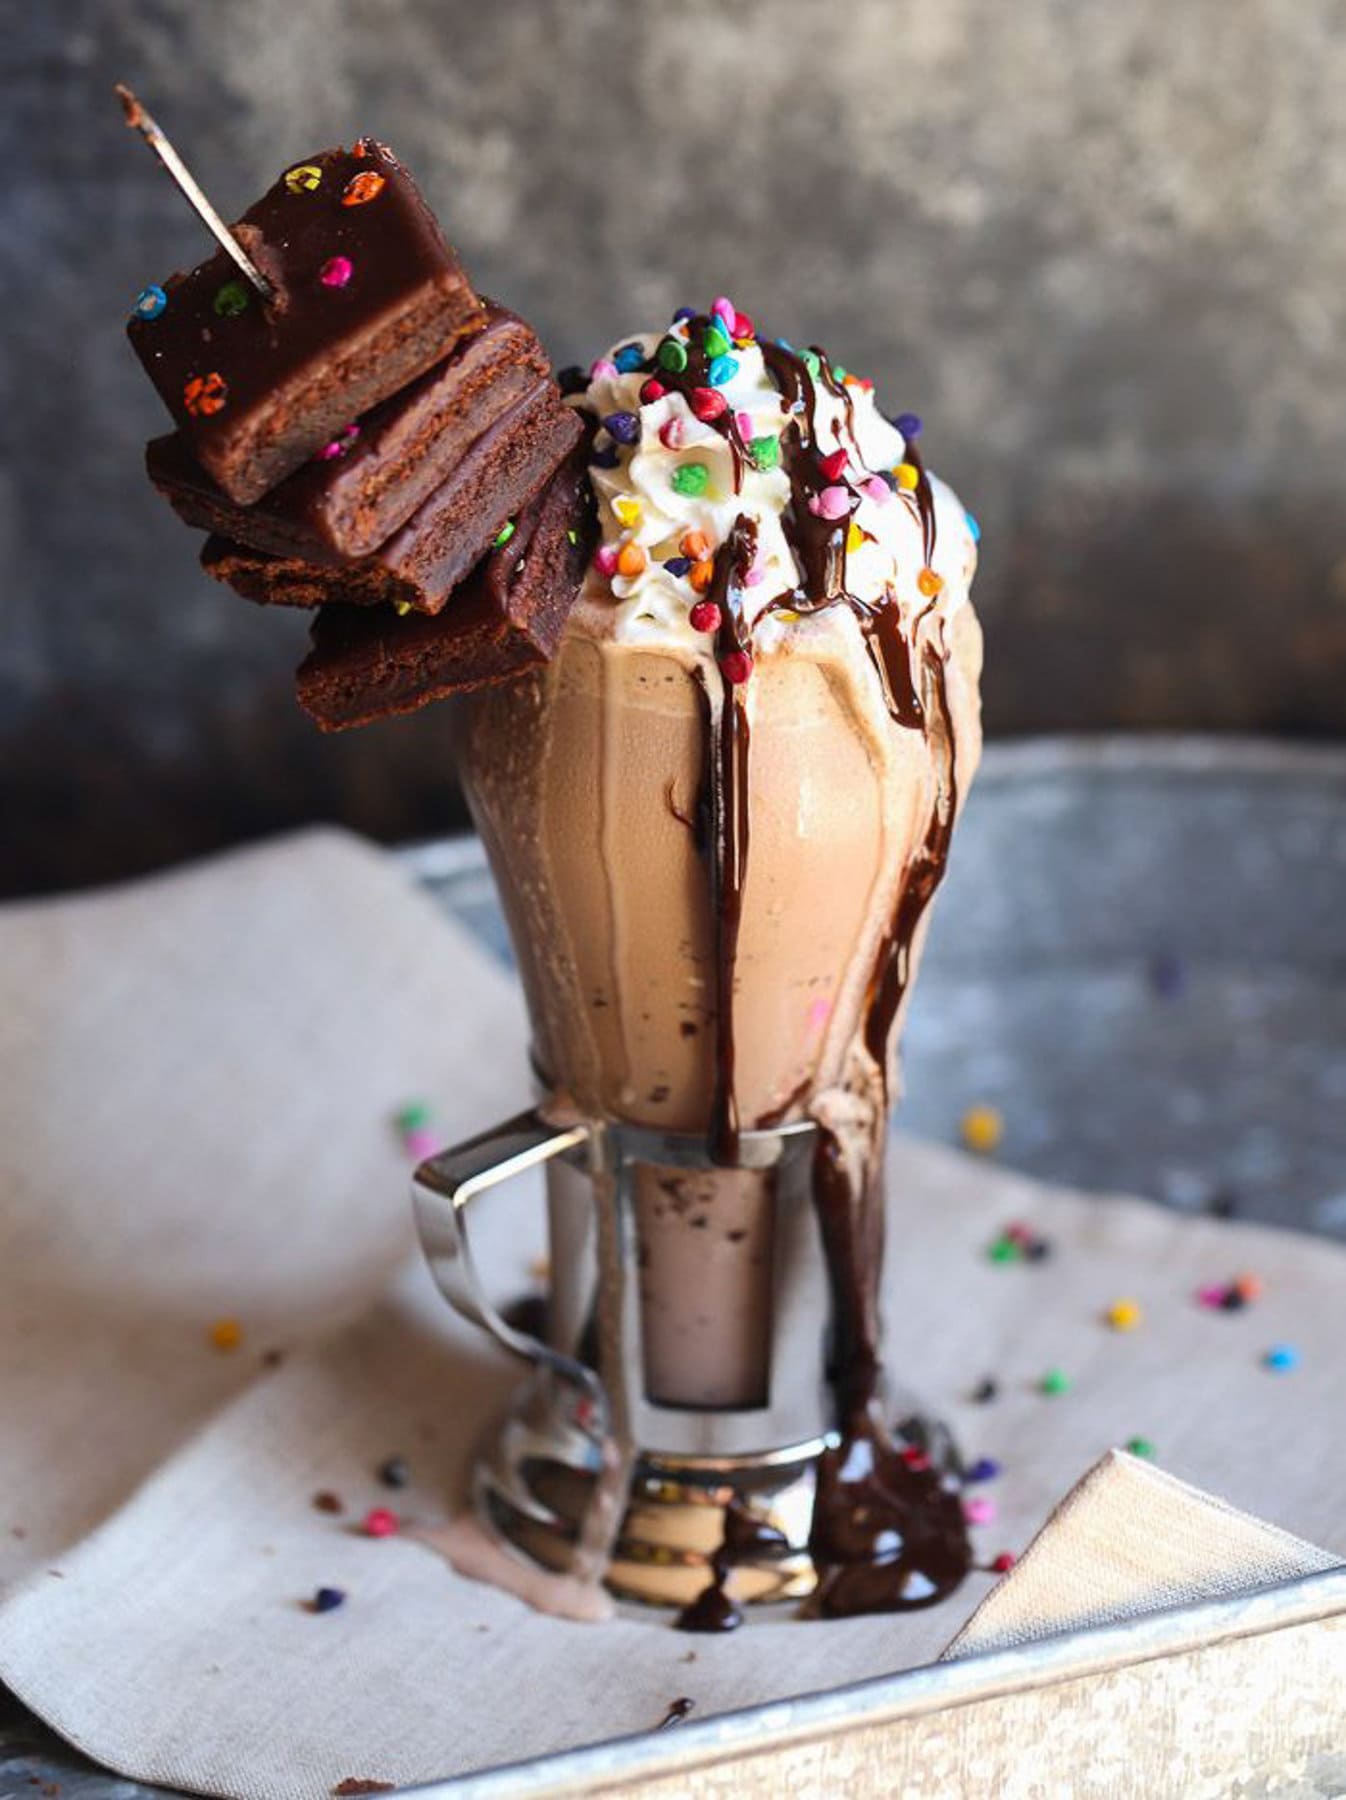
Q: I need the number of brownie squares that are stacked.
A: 4